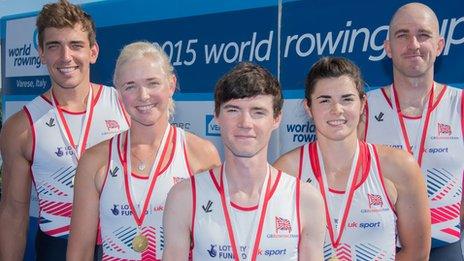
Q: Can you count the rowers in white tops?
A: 5